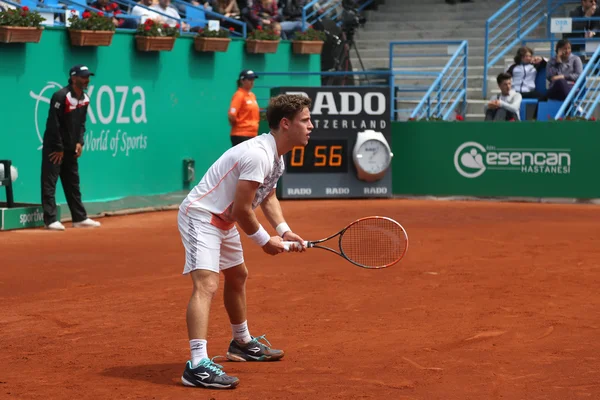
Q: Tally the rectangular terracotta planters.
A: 6